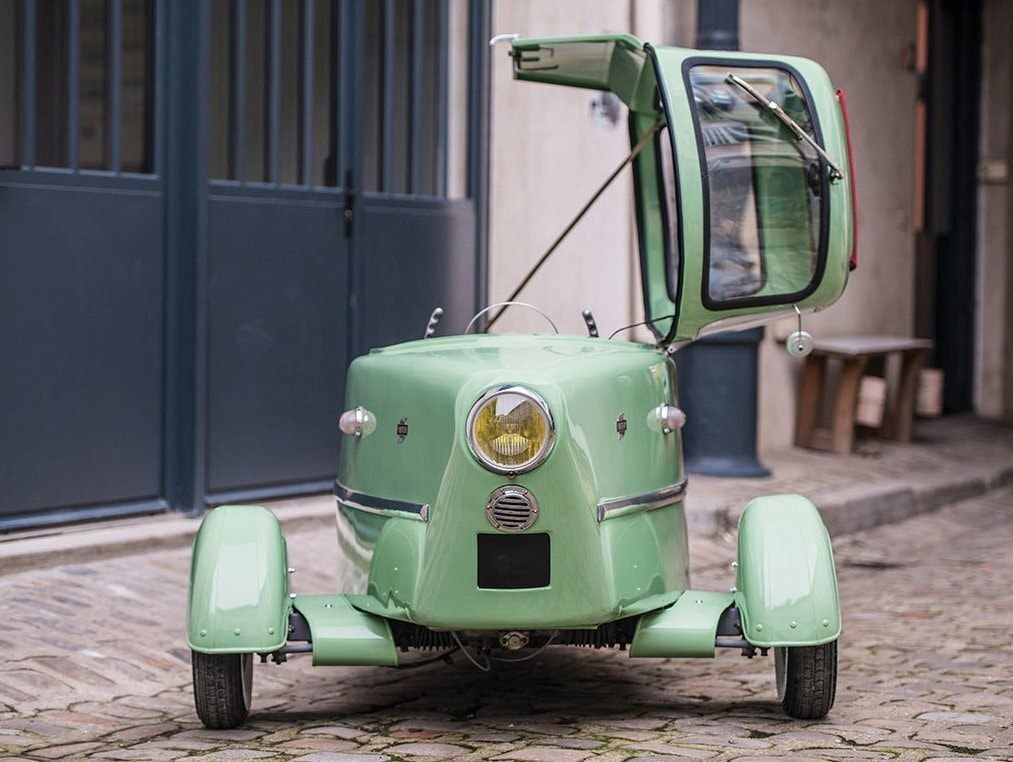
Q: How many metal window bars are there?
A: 9